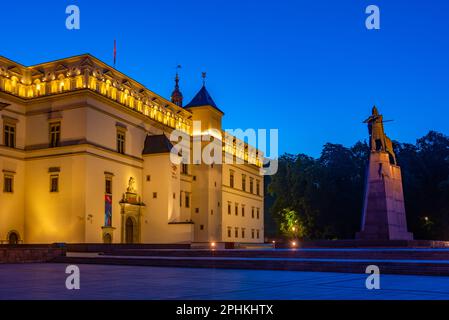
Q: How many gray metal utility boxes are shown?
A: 0